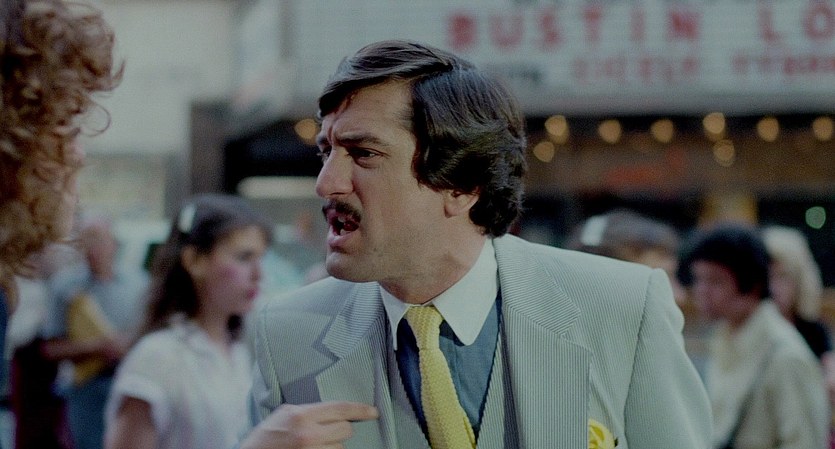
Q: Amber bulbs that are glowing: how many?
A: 9